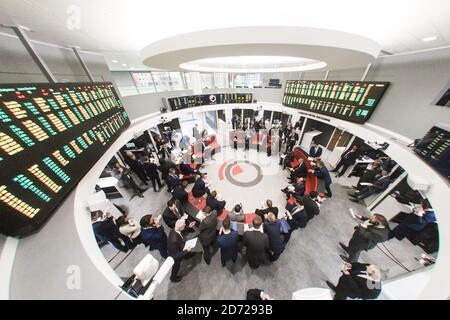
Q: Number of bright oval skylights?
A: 1